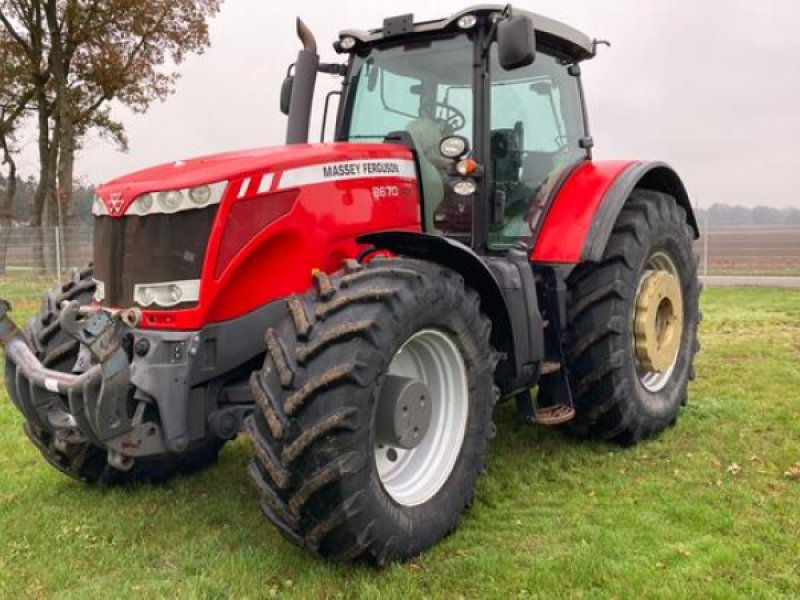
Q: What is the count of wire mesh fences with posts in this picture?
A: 1